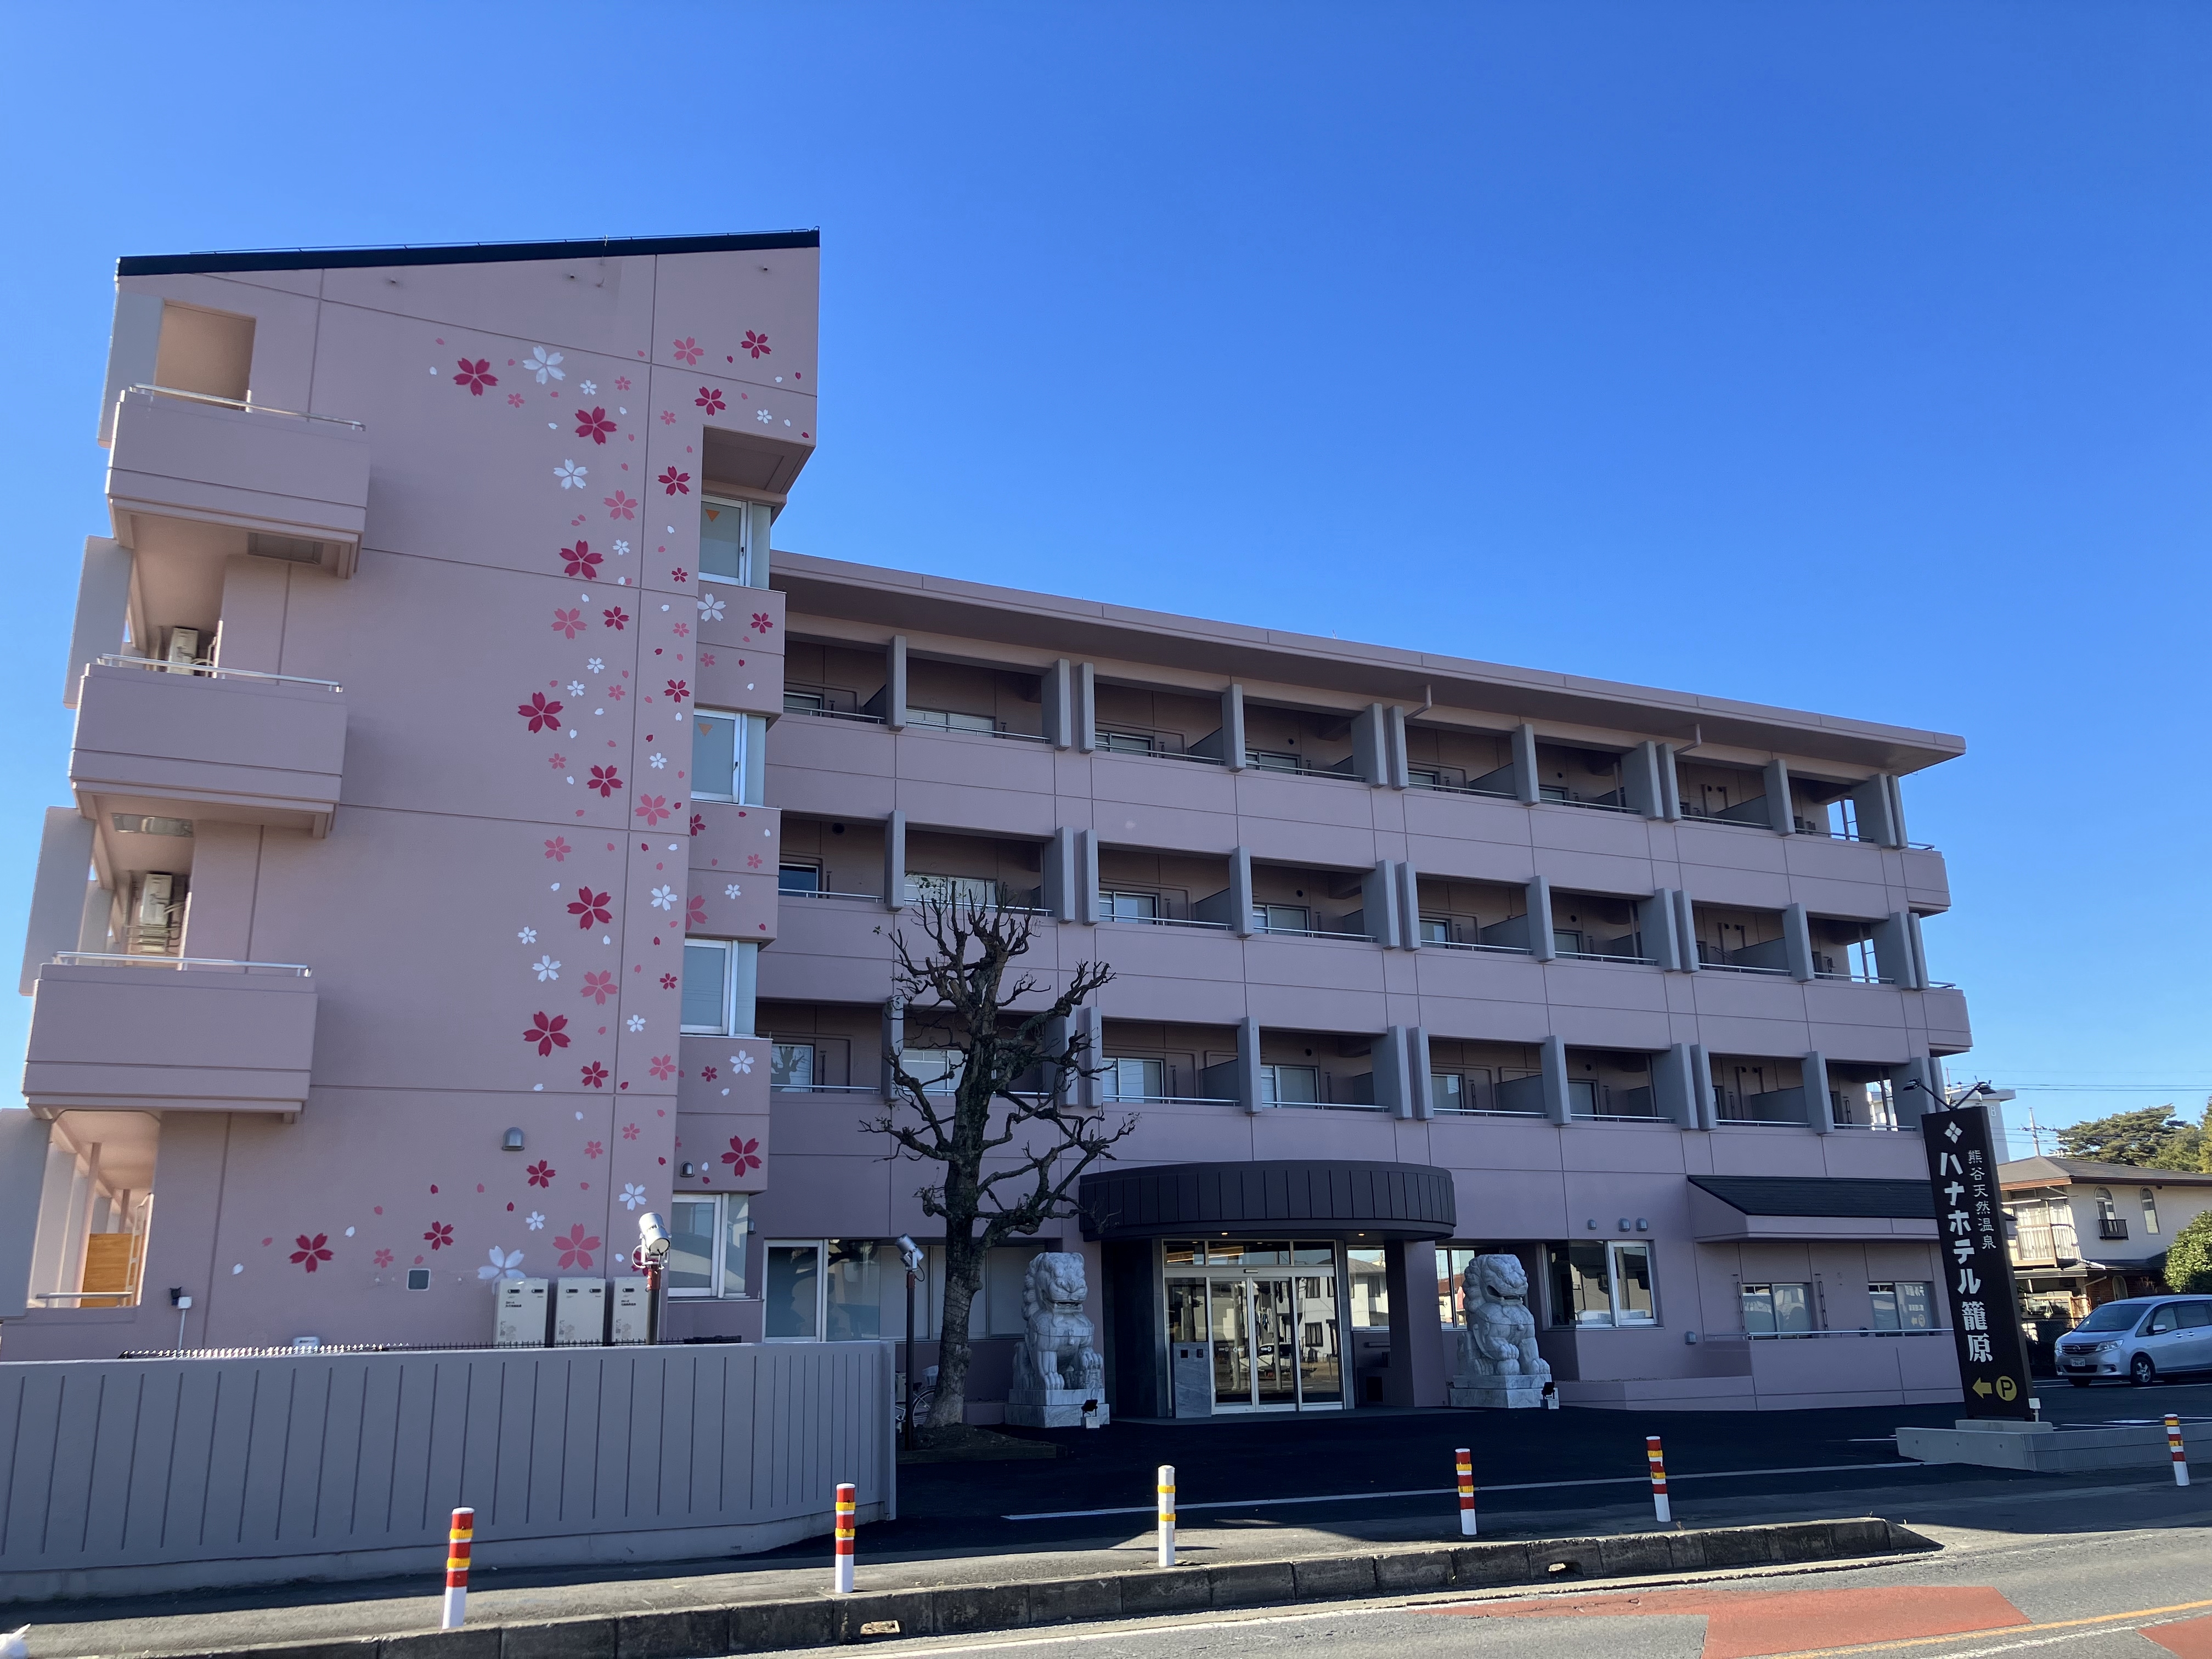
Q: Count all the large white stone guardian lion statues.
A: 2